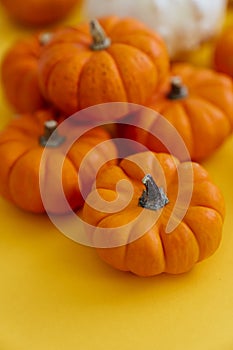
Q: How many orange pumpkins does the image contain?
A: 7